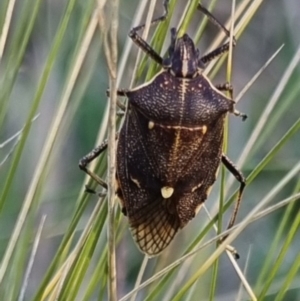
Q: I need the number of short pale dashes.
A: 2